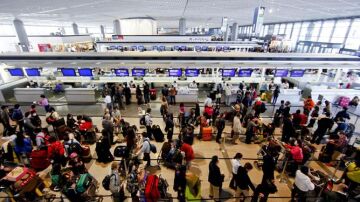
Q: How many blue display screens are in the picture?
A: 12